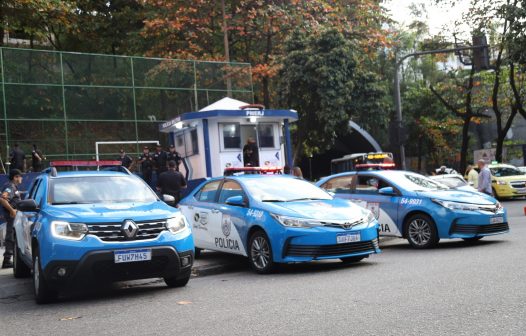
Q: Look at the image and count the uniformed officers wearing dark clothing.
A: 9